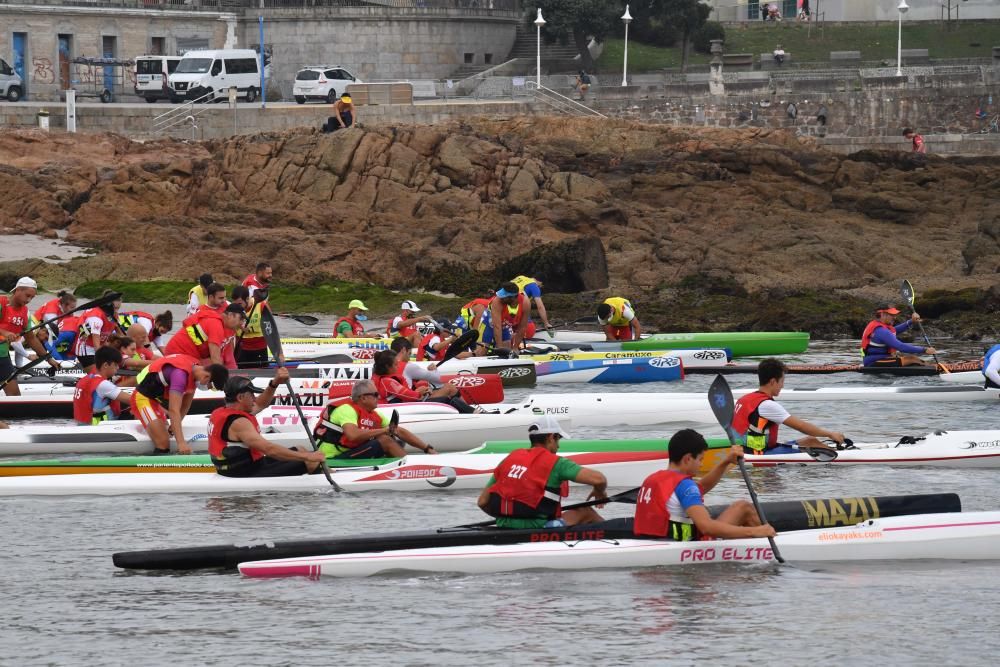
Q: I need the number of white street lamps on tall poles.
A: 3